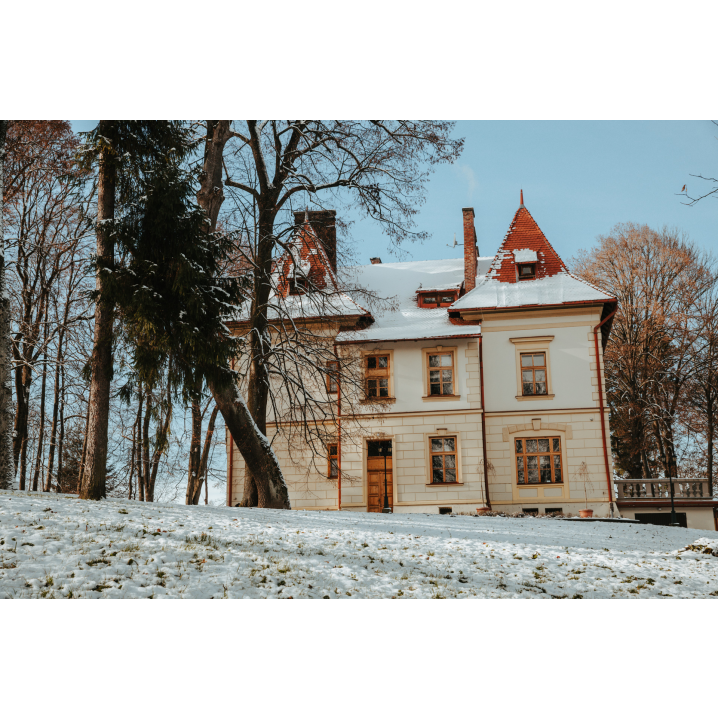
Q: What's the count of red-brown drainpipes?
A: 4